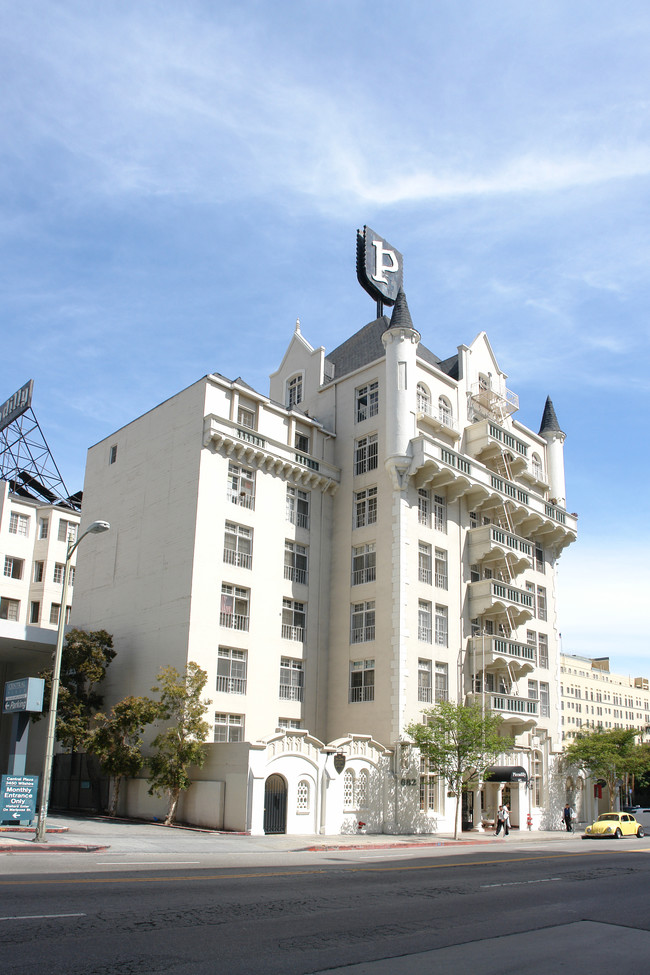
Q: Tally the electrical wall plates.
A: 0